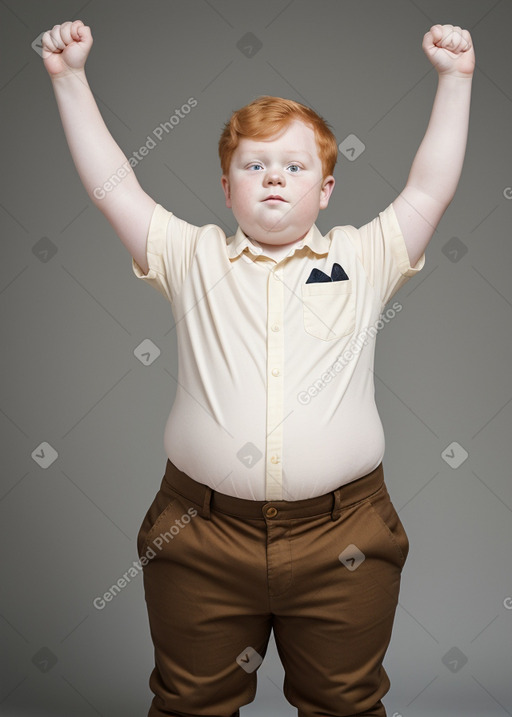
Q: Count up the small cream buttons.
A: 4